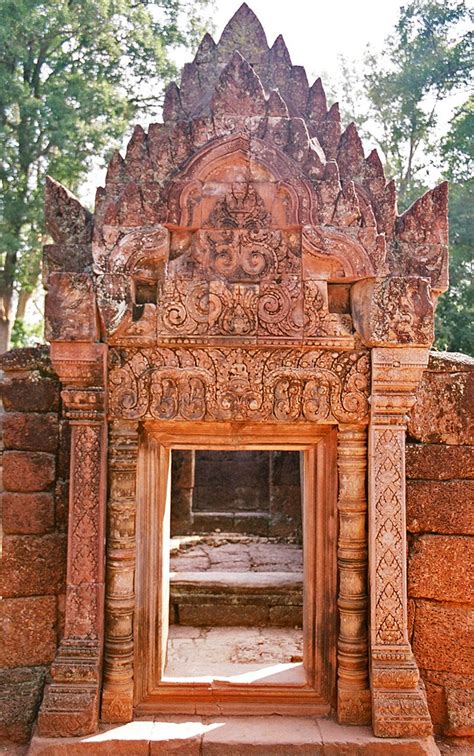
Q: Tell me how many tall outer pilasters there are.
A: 2